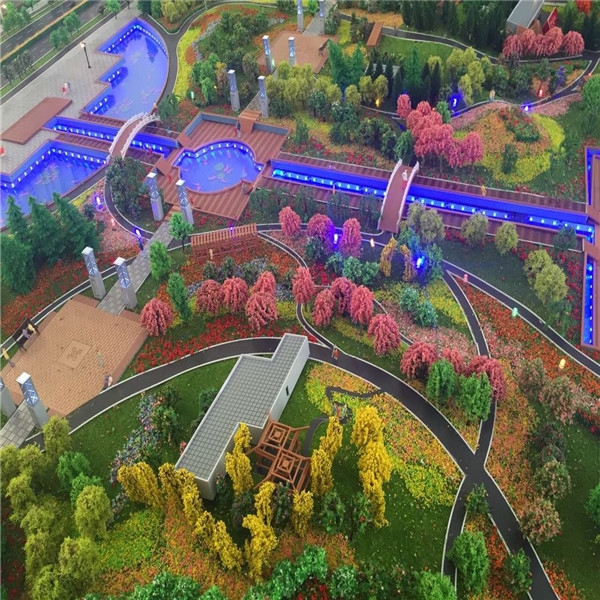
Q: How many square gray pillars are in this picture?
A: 12